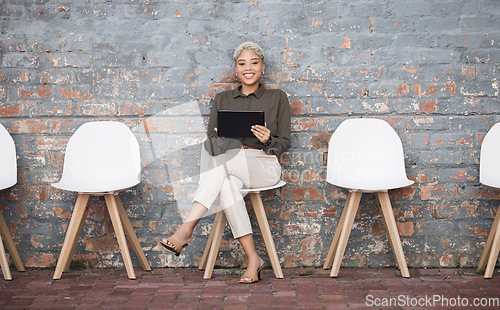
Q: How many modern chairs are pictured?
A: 5